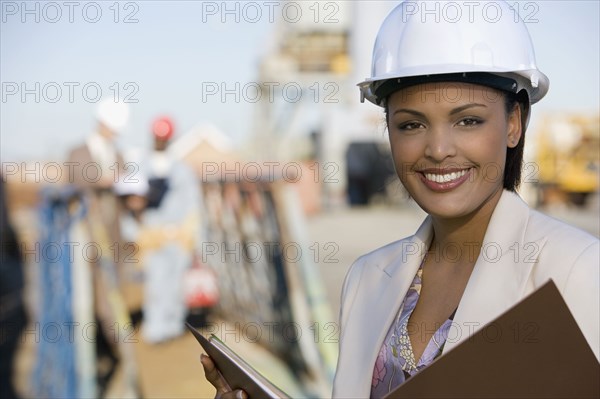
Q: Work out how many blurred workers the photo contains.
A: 2